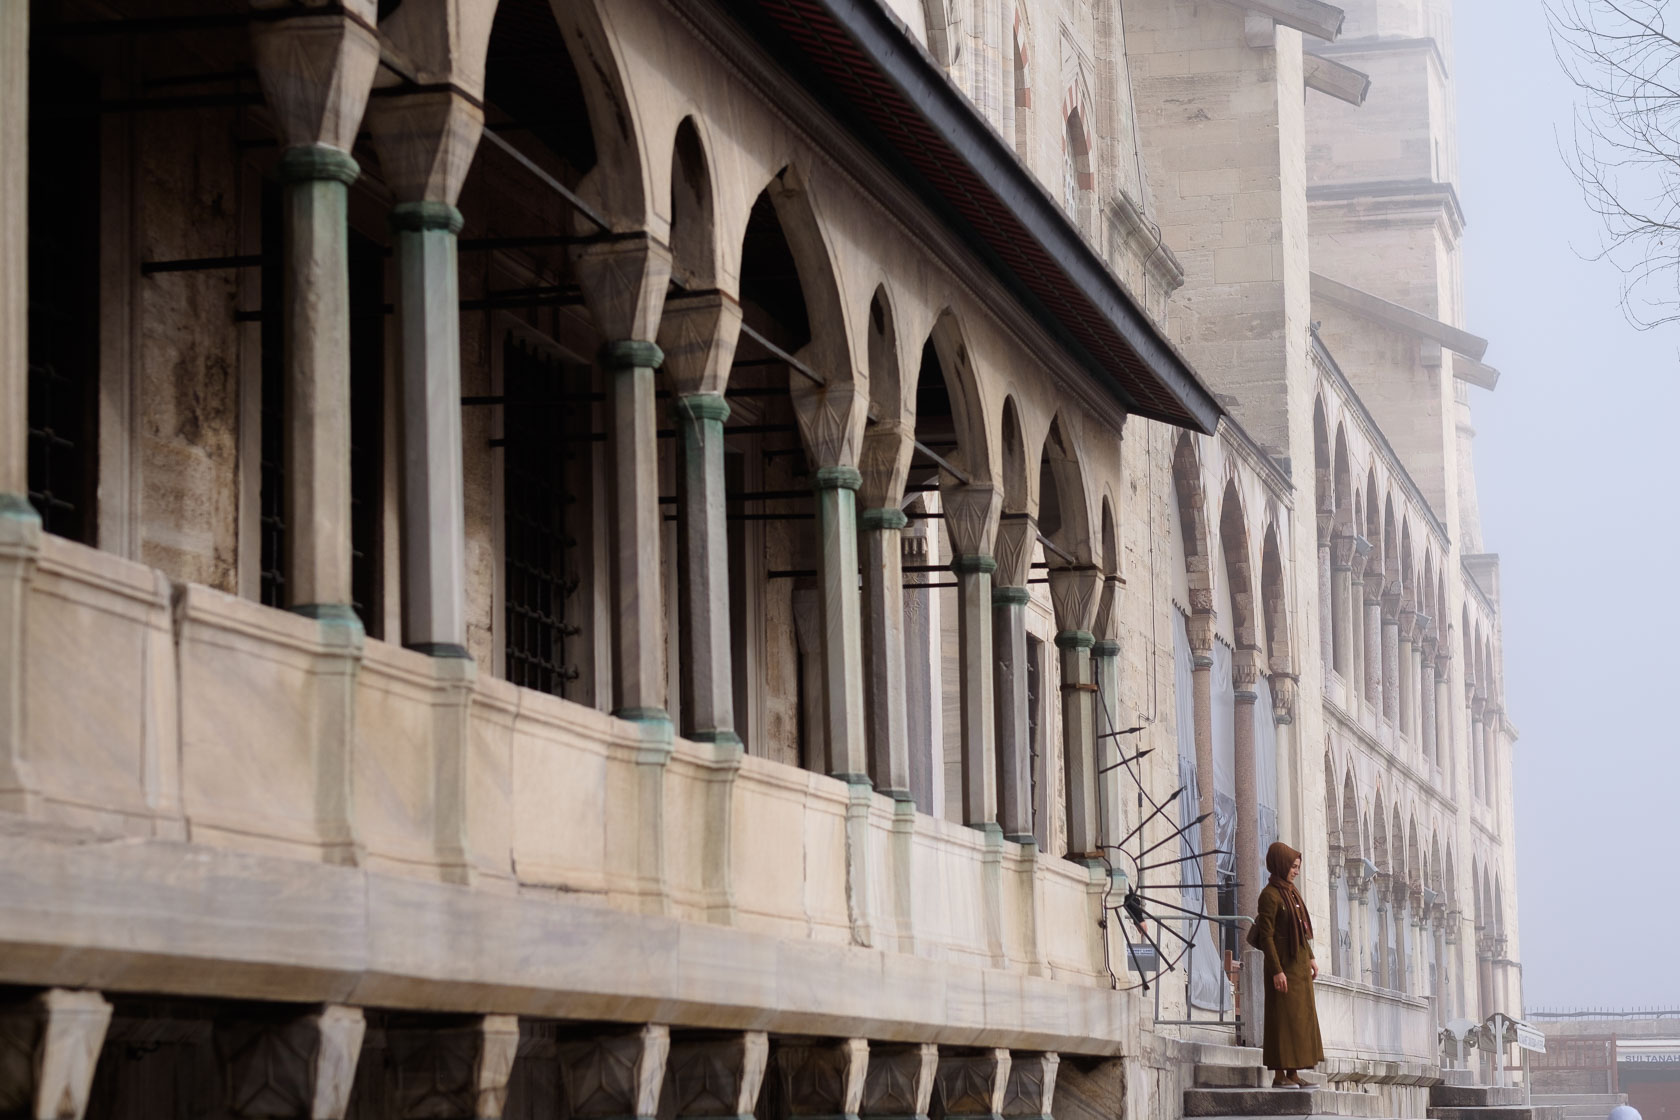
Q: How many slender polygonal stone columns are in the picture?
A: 11